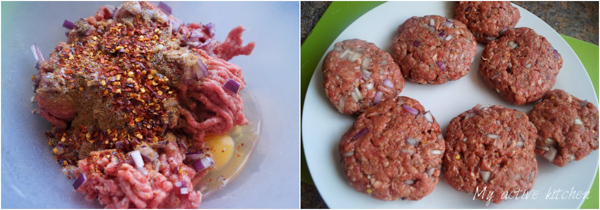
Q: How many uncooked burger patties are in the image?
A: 7